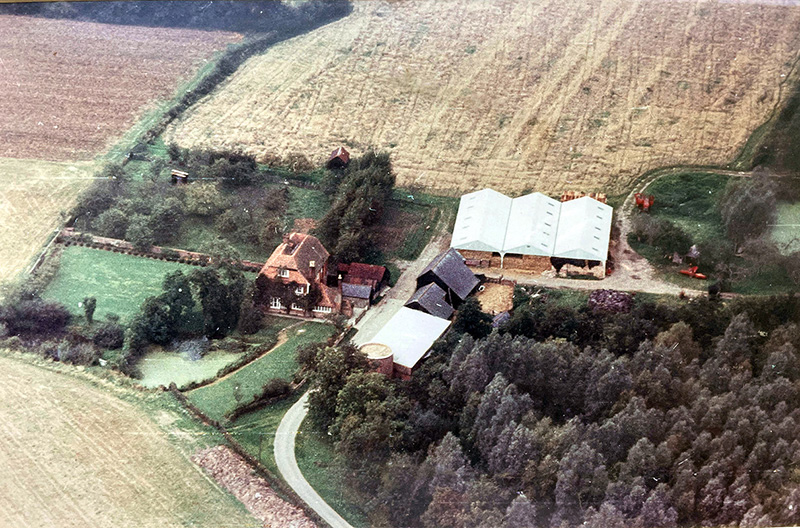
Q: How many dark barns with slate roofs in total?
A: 2